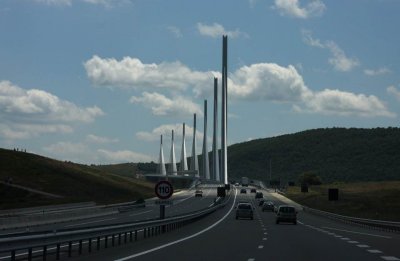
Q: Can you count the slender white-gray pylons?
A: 7